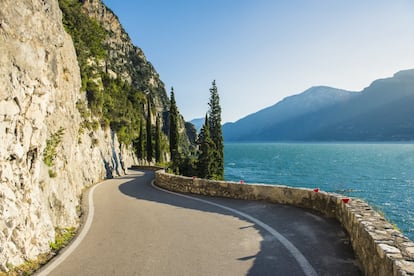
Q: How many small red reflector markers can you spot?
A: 4